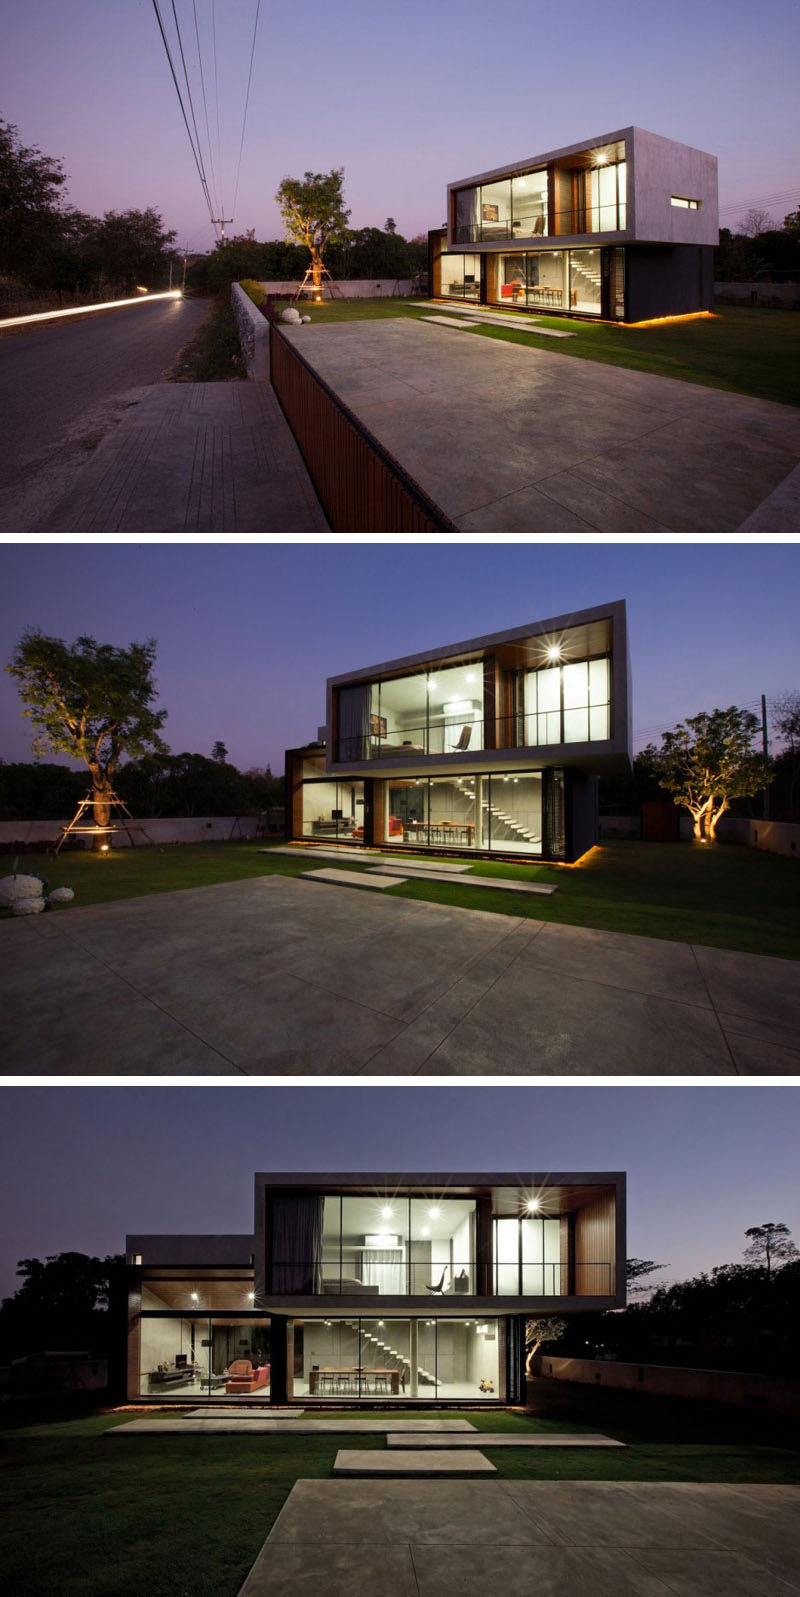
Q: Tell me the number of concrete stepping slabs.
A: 4